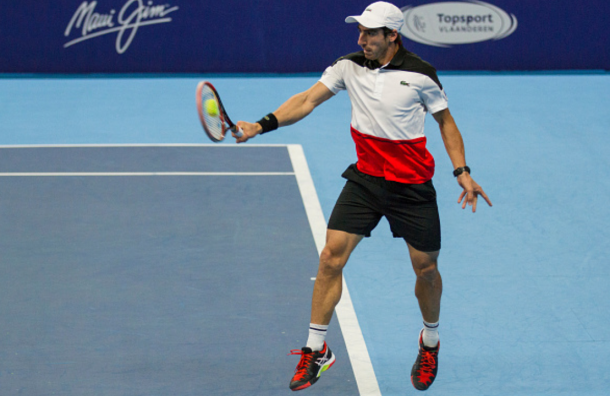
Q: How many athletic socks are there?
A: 2